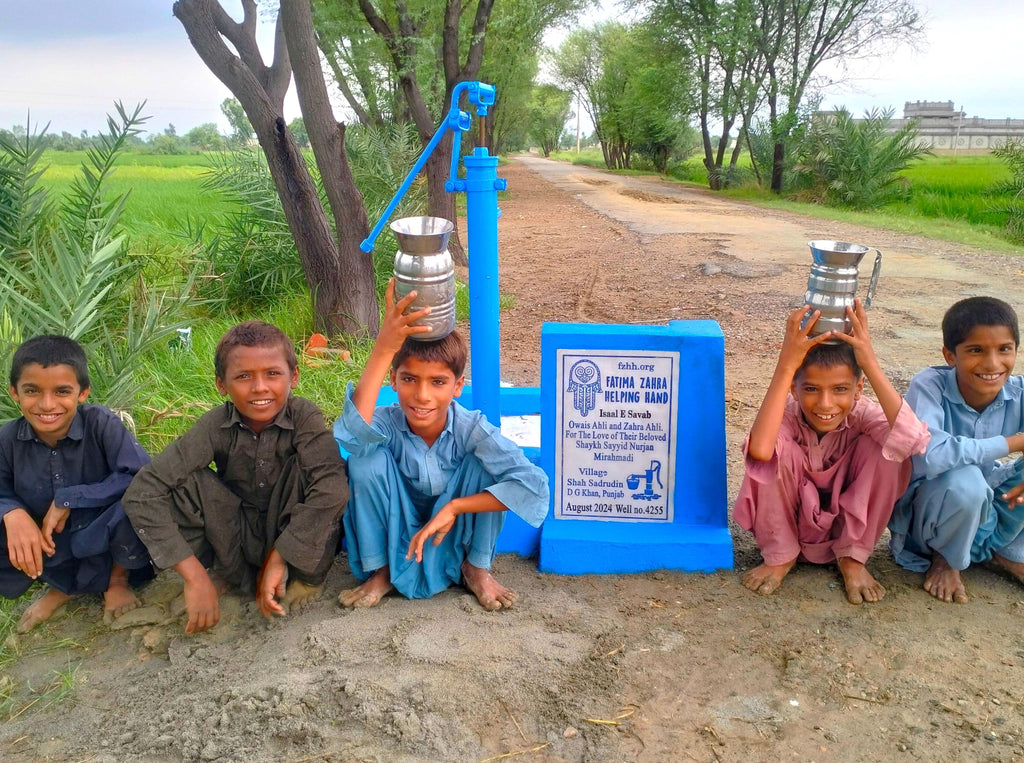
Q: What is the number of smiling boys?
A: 5